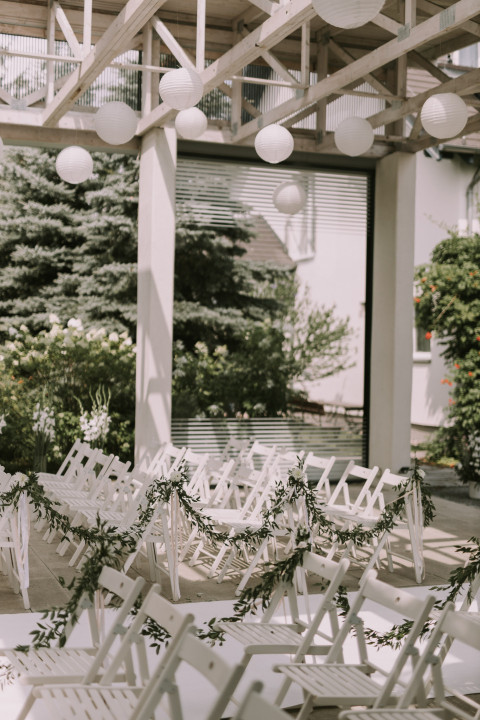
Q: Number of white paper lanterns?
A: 9